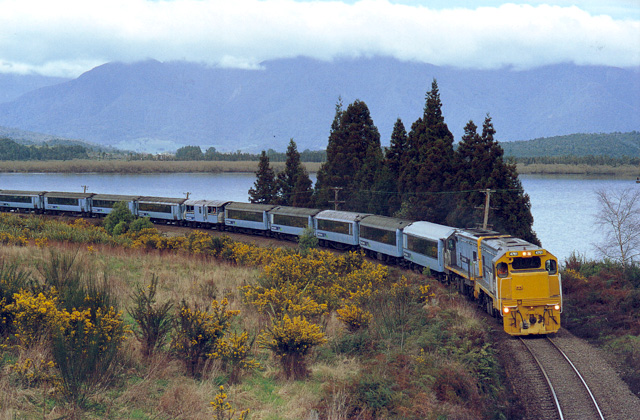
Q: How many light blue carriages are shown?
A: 10